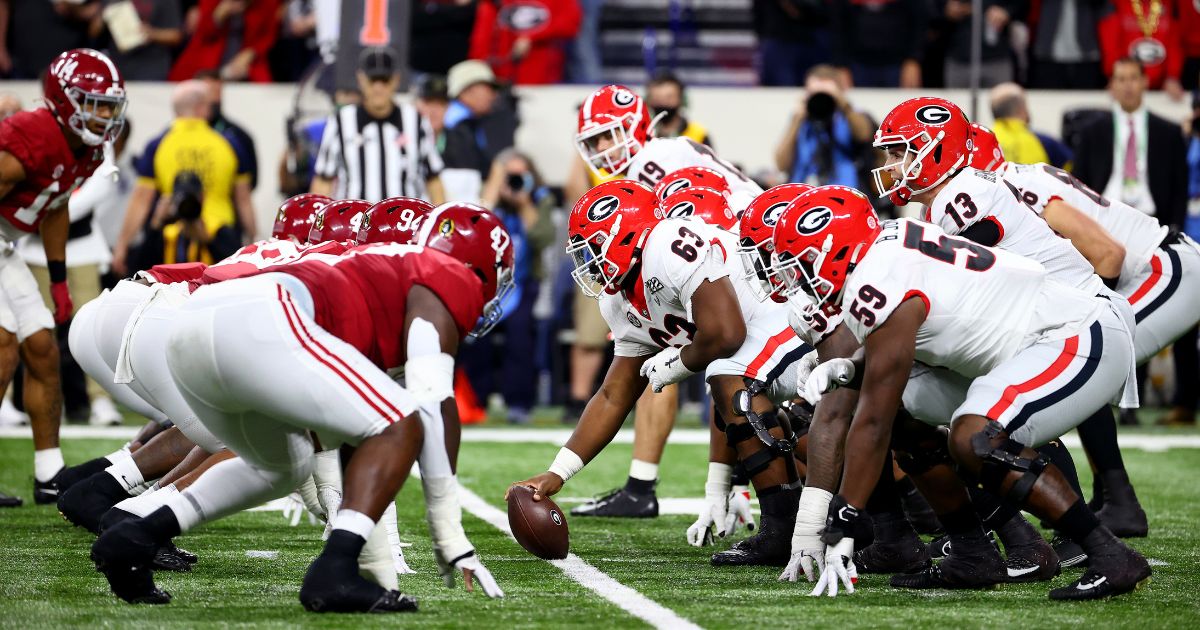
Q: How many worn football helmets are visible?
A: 13